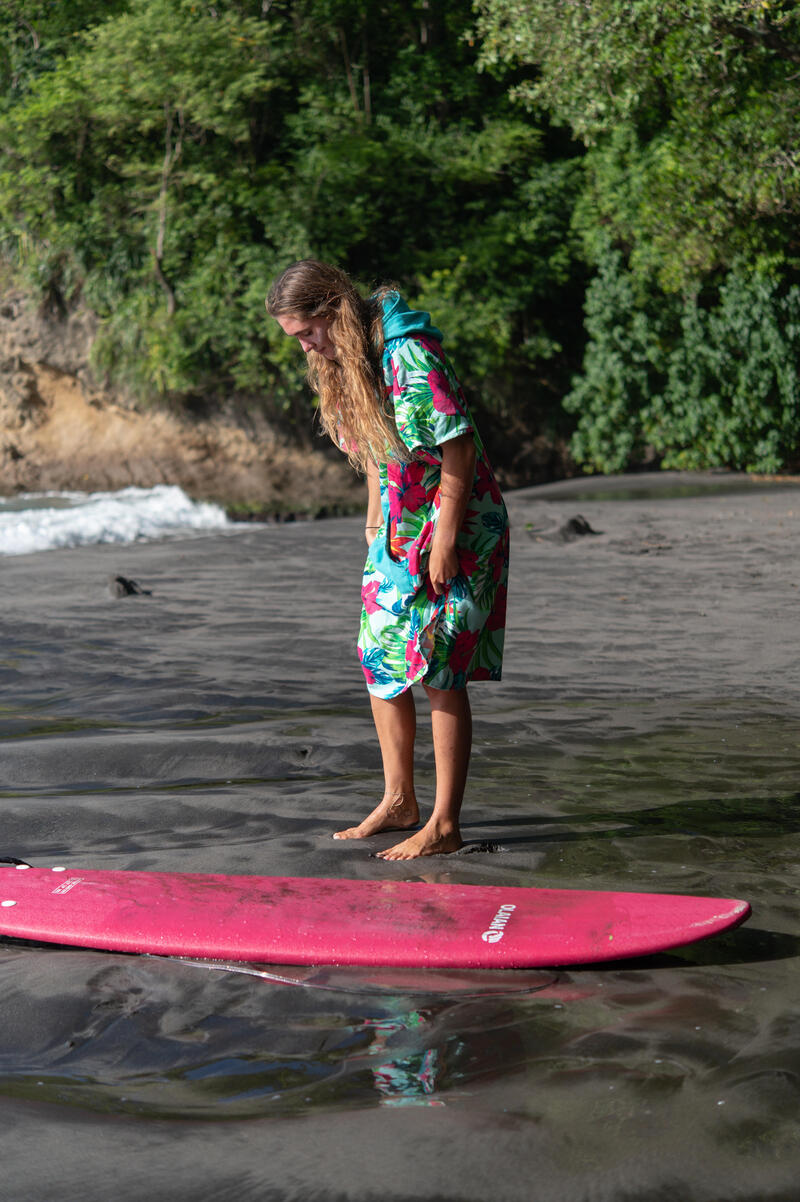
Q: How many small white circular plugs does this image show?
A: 3